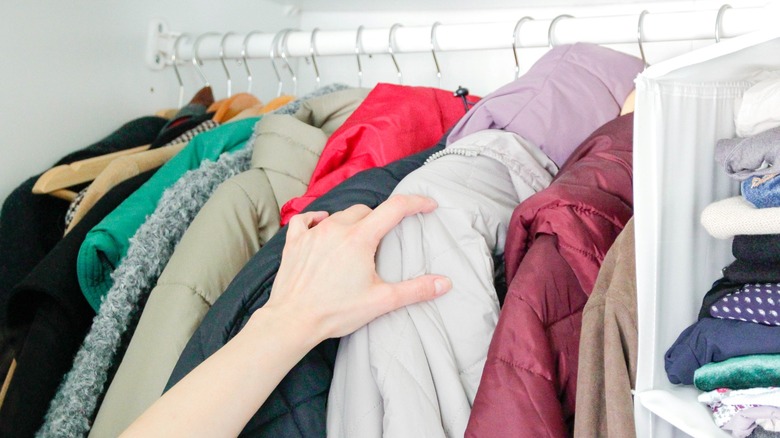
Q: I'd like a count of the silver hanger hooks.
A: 14